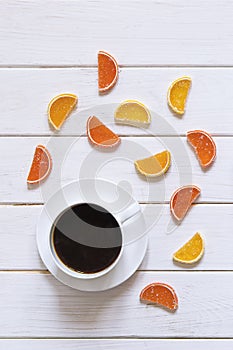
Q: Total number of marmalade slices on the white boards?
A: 11